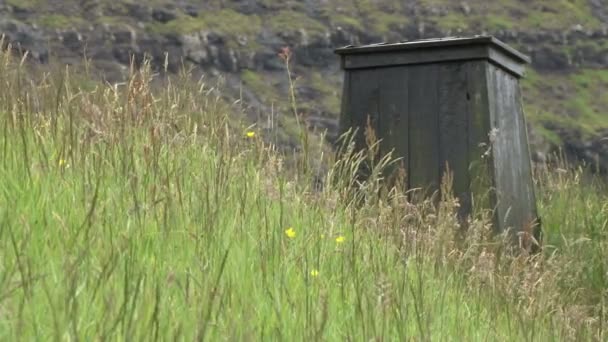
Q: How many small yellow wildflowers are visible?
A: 5